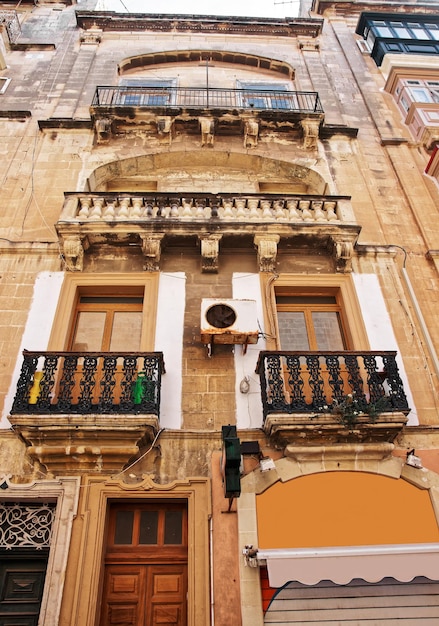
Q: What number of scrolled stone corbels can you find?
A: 10